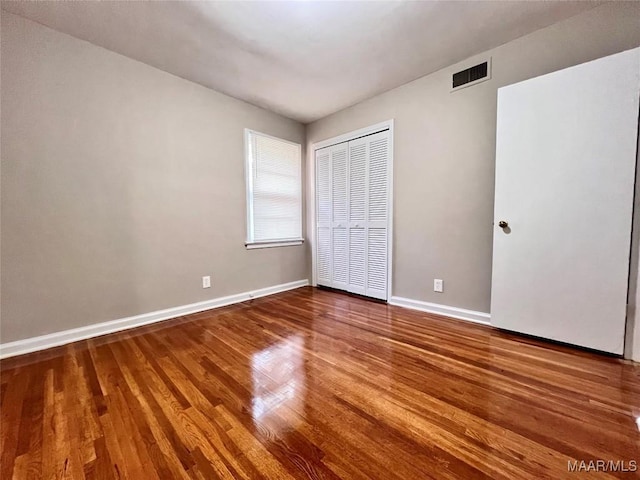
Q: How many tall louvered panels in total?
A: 4